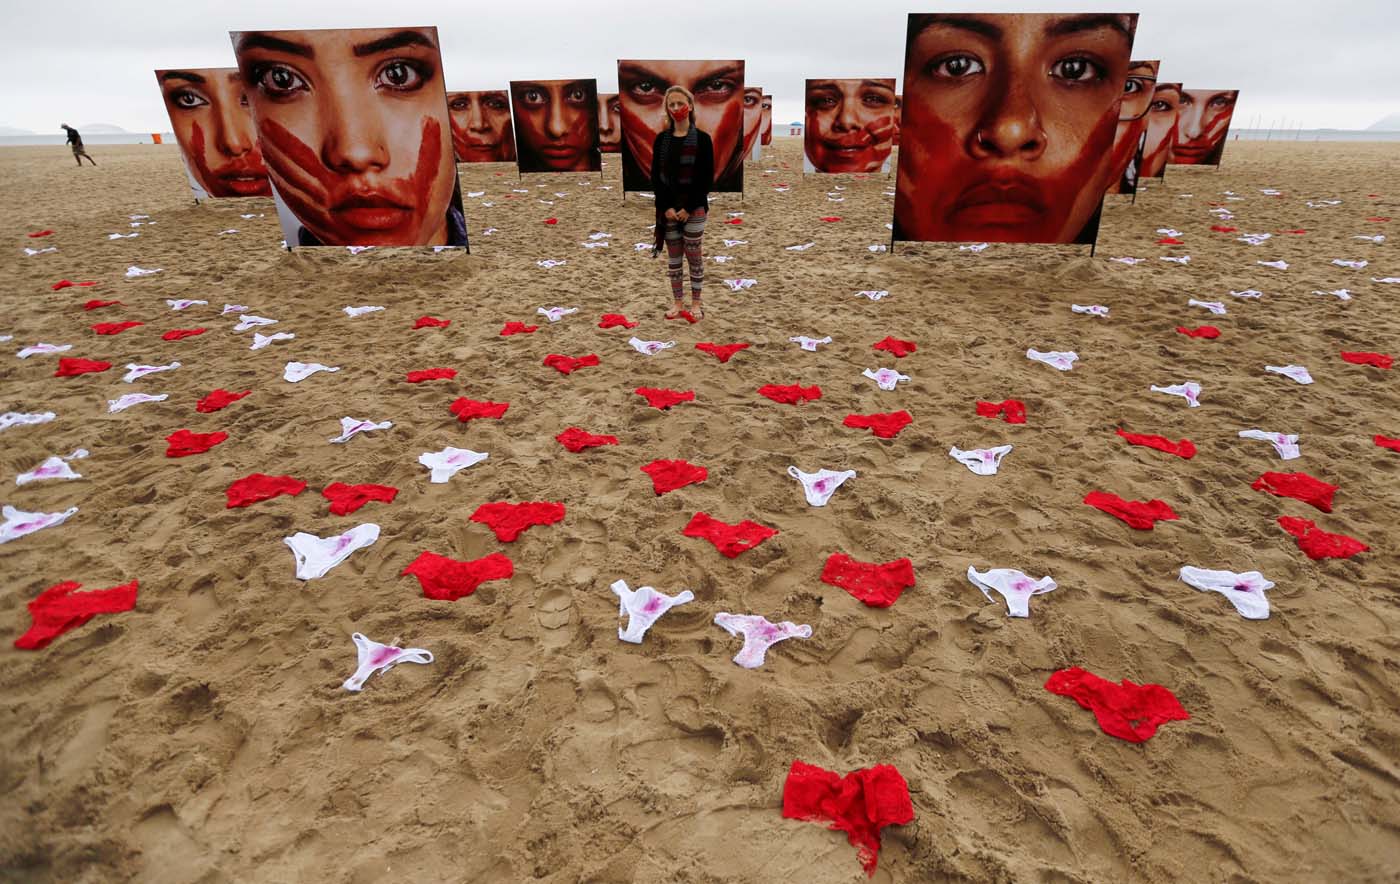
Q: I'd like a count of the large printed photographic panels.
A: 14